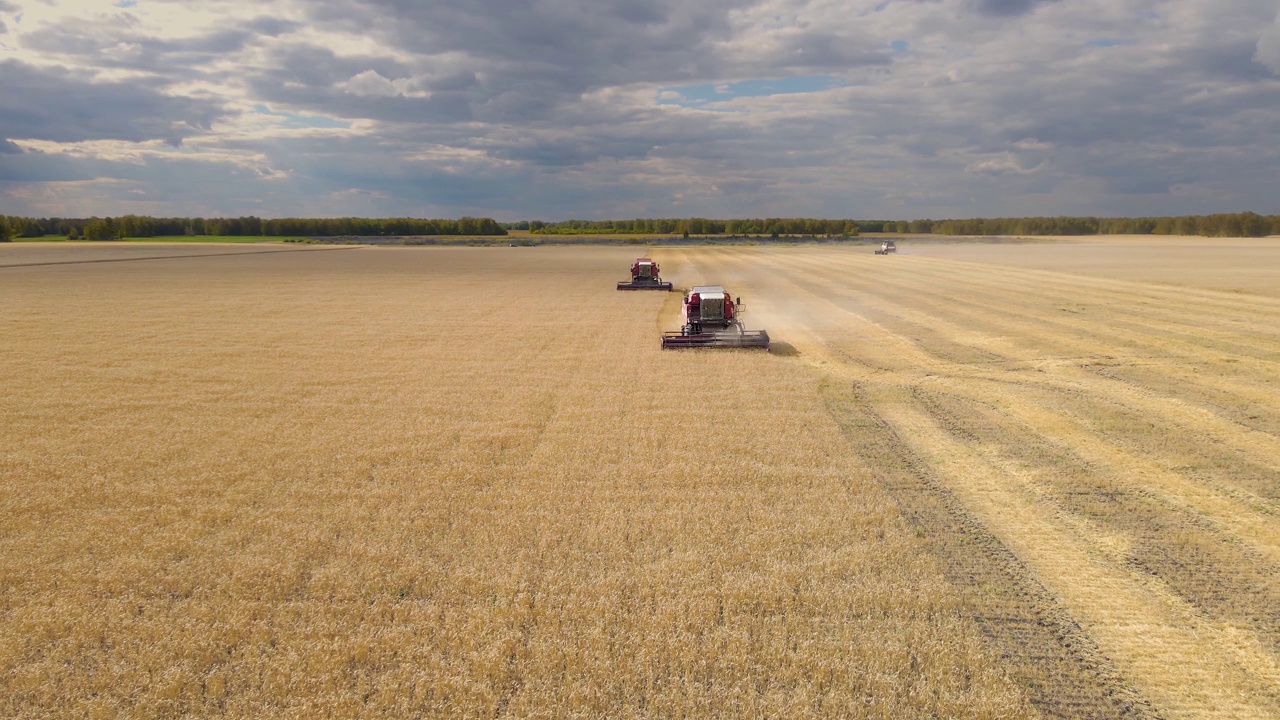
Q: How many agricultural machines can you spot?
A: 3